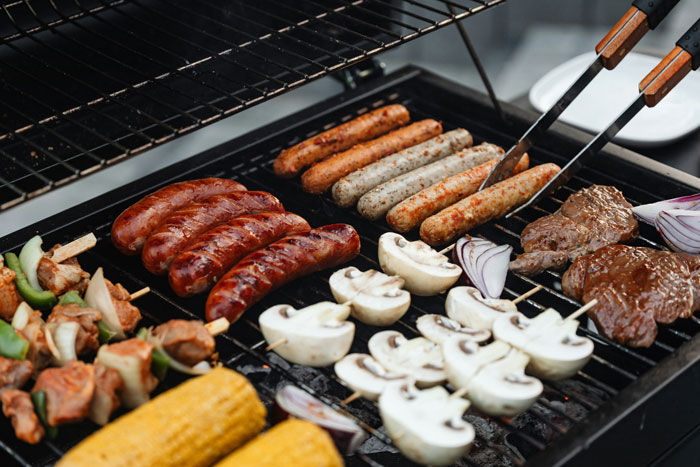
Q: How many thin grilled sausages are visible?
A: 6